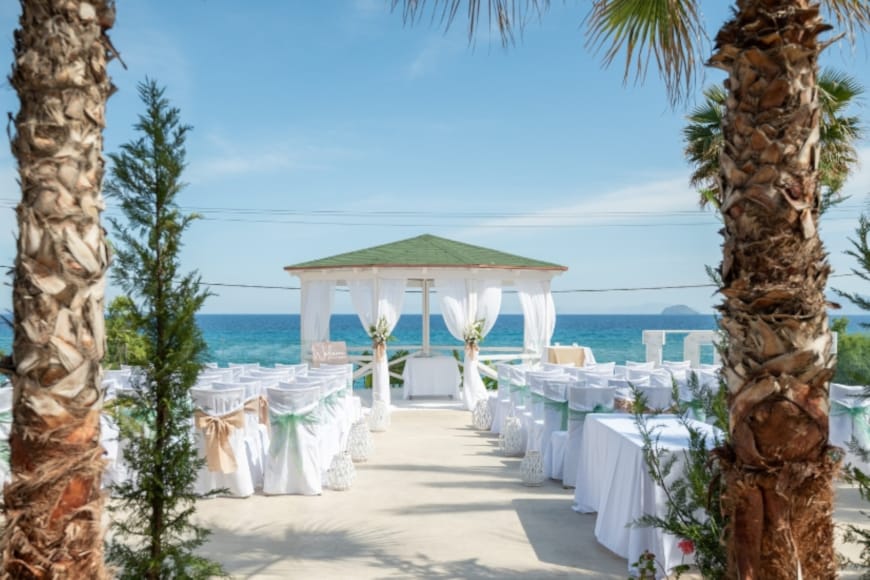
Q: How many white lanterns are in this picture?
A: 6